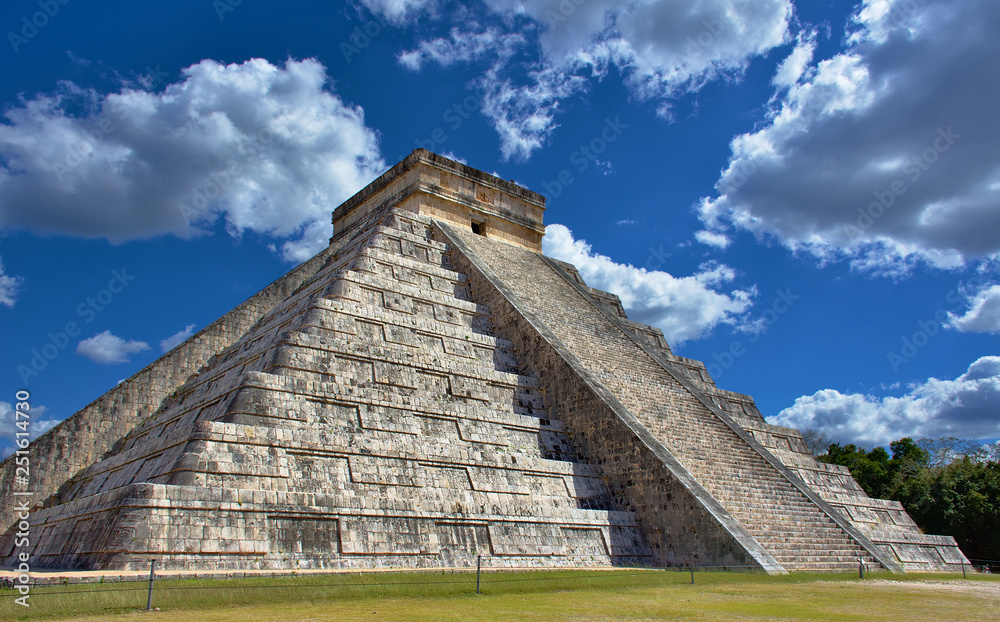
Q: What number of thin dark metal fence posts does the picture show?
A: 5